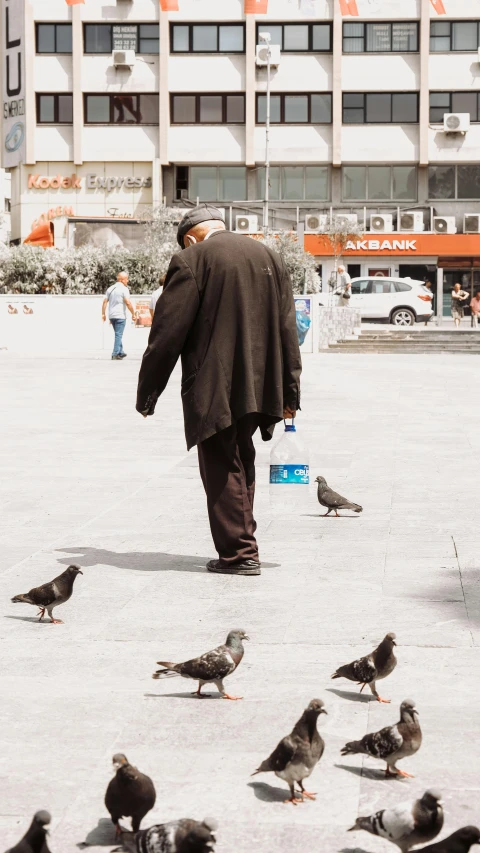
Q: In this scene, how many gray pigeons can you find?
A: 11